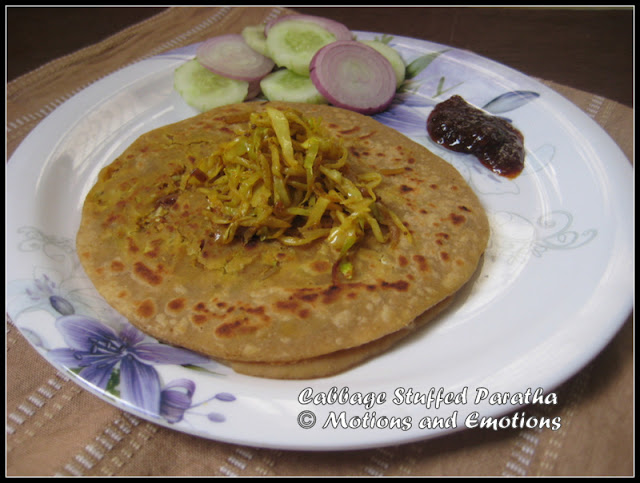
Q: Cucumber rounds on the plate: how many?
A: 5